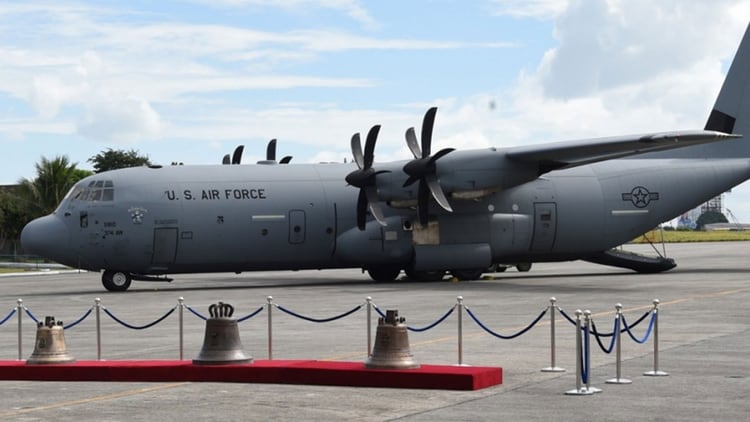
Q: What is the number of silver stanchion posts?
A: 11